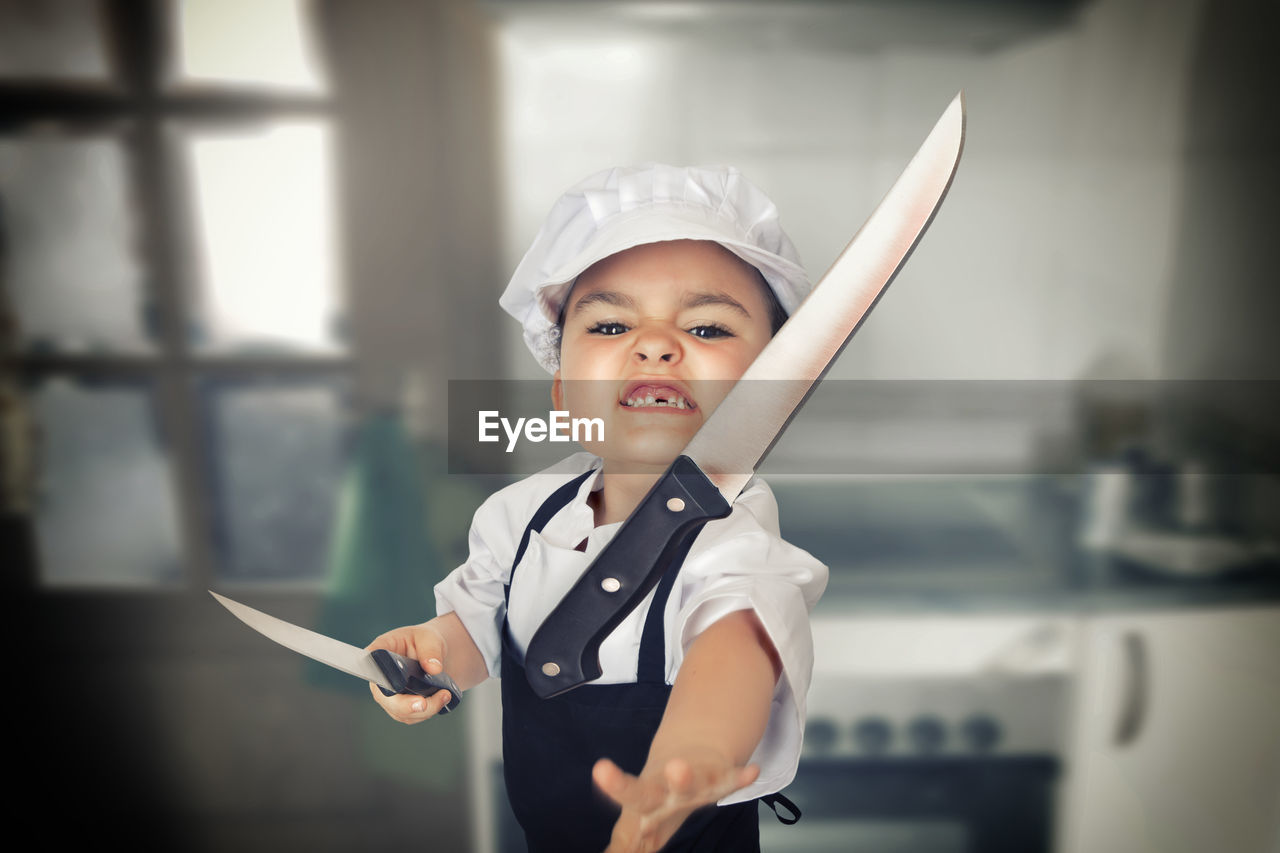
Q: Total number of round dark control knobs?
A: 4